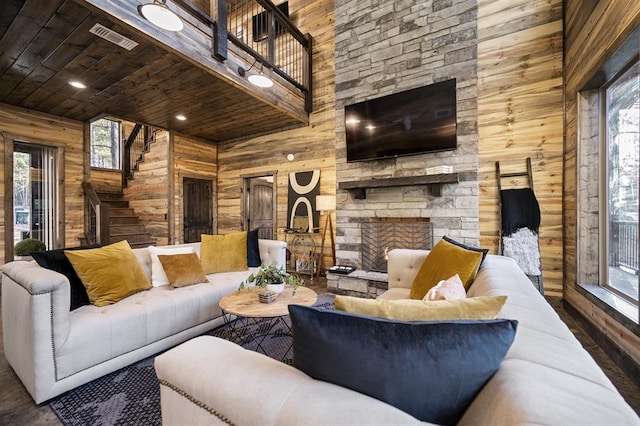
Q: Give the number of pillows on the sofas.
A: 11